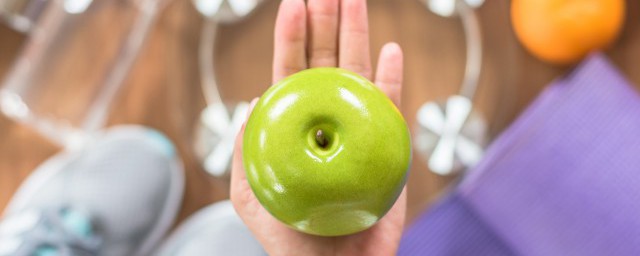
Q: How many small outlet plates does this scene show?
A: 0